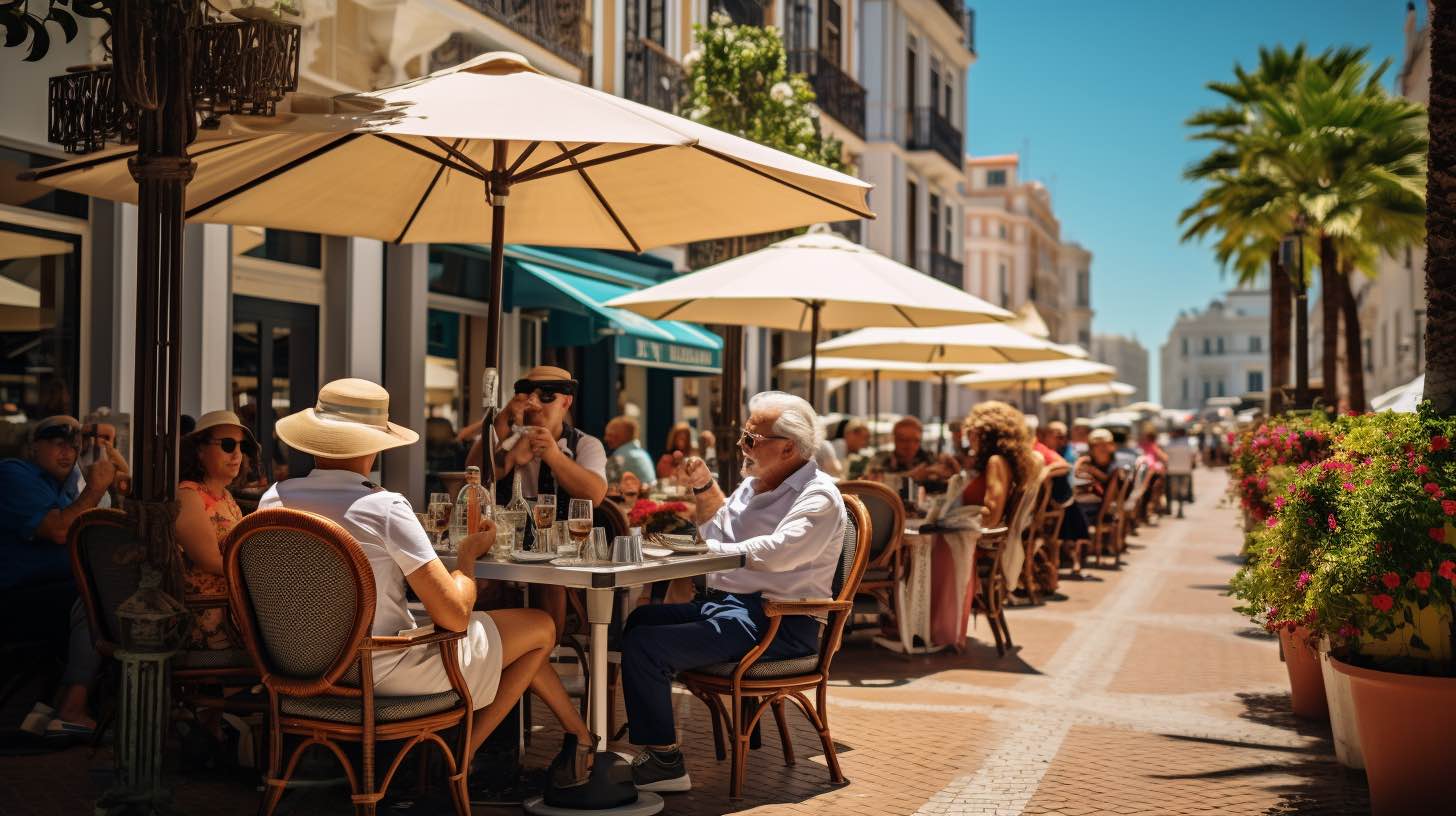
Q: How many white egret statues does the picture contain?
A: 0